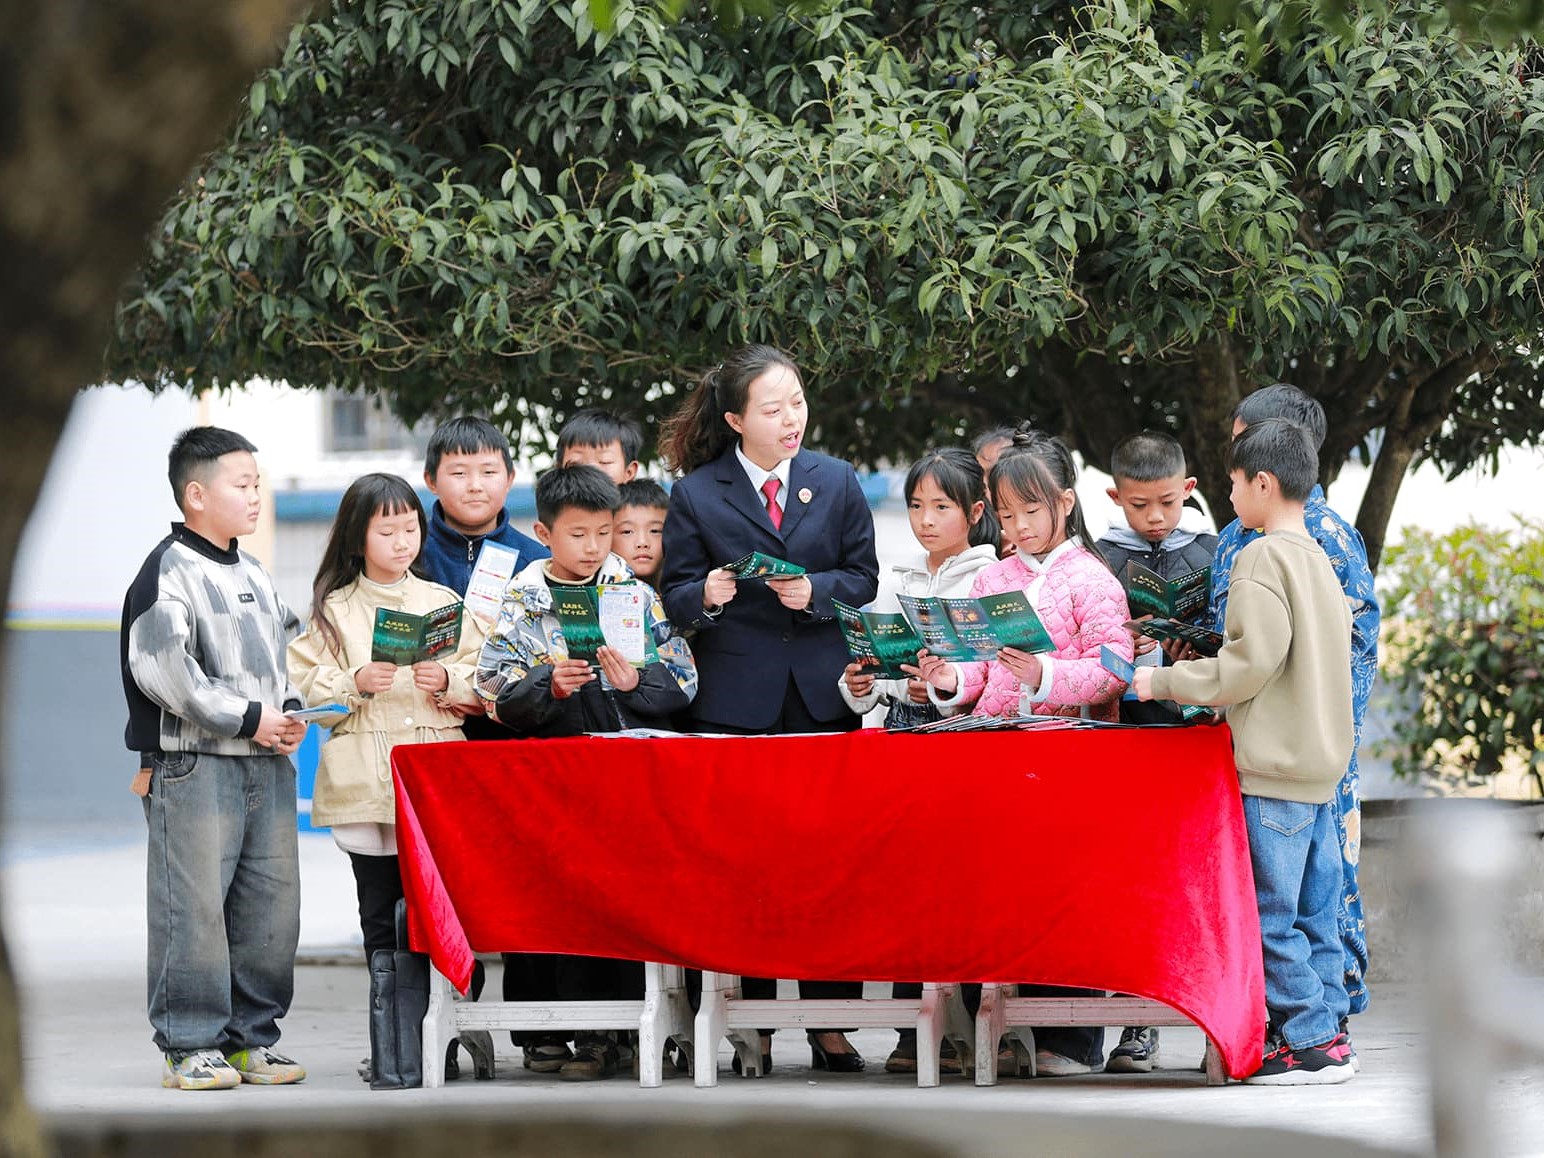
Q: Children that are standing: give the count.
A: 12